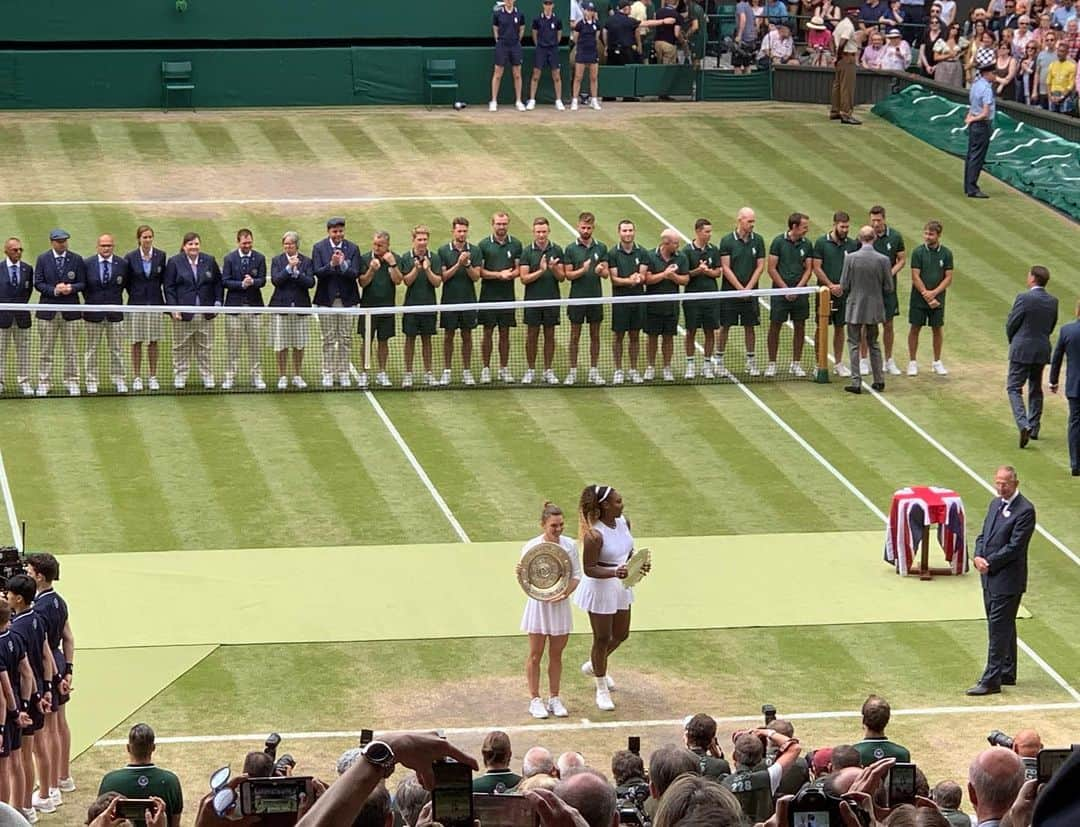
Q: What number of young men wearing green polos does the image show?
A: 14